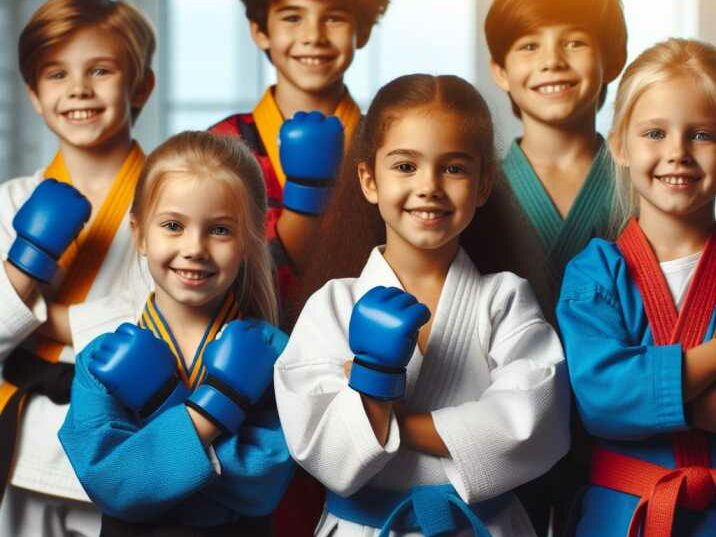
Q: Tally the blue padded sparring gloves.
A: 5